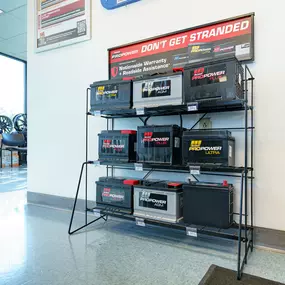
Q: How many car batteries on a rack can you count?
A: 9